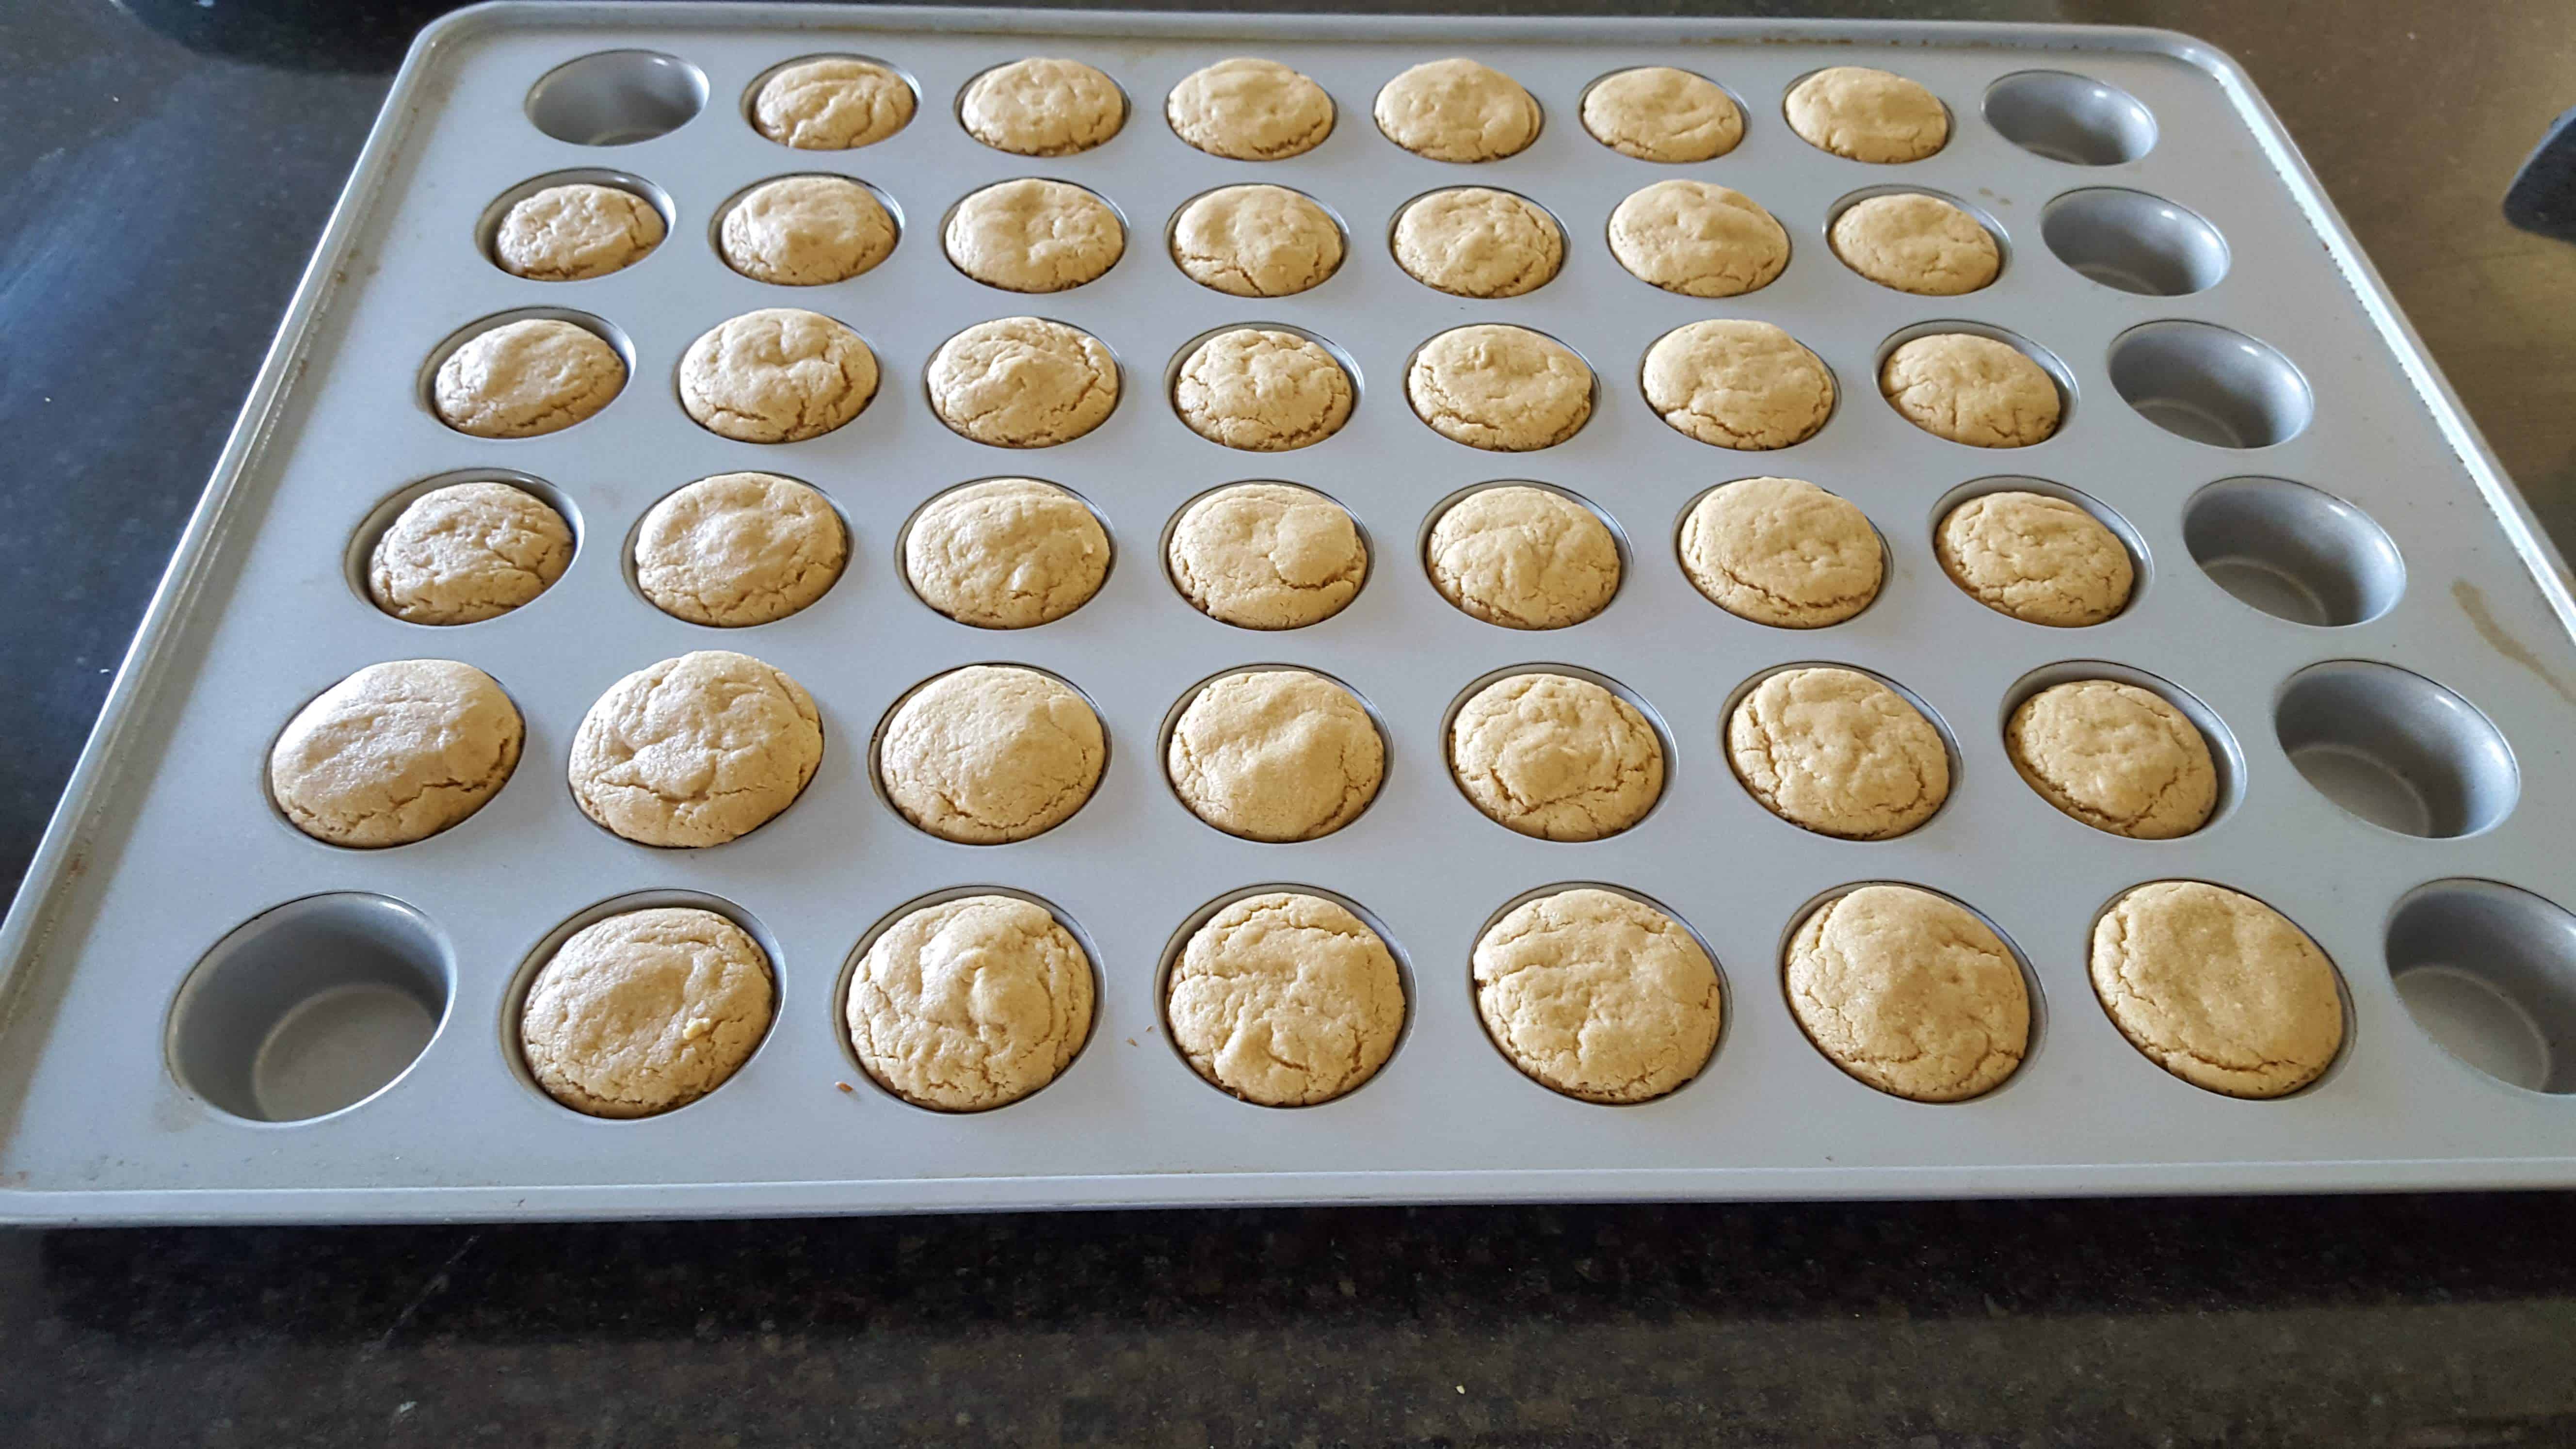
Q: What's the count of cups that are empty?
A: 8